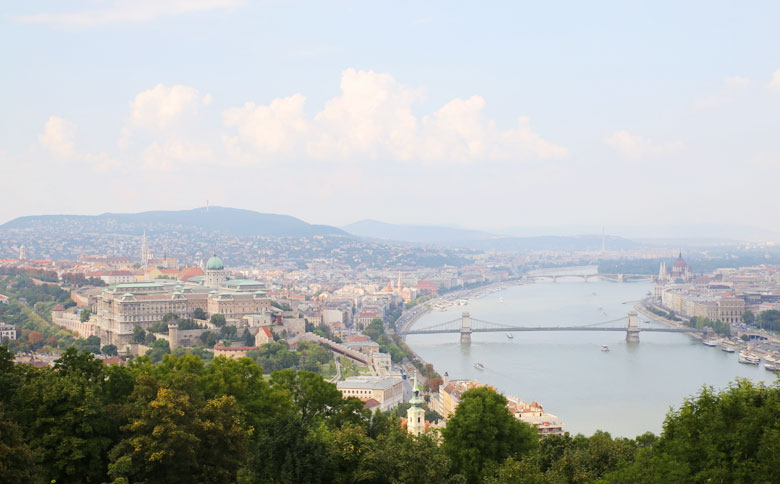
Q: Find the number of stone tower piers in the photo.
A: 2